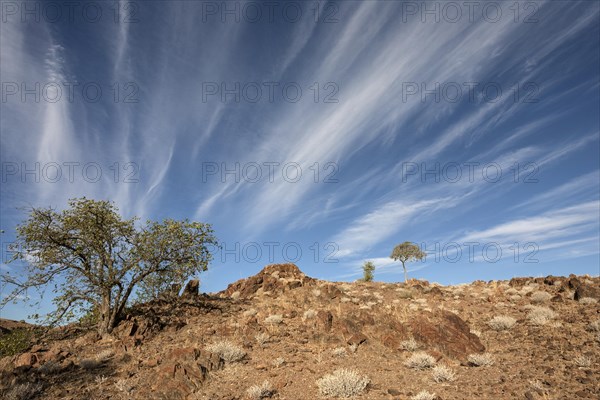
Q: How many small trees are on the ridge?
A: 2